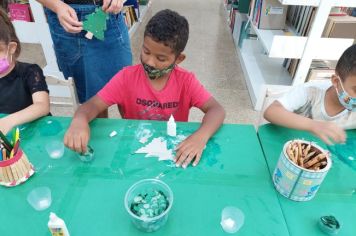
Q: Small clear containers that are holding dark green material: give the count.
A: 2